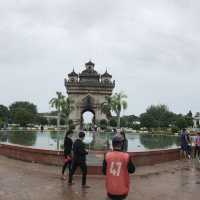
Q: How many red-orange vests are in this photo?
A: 1